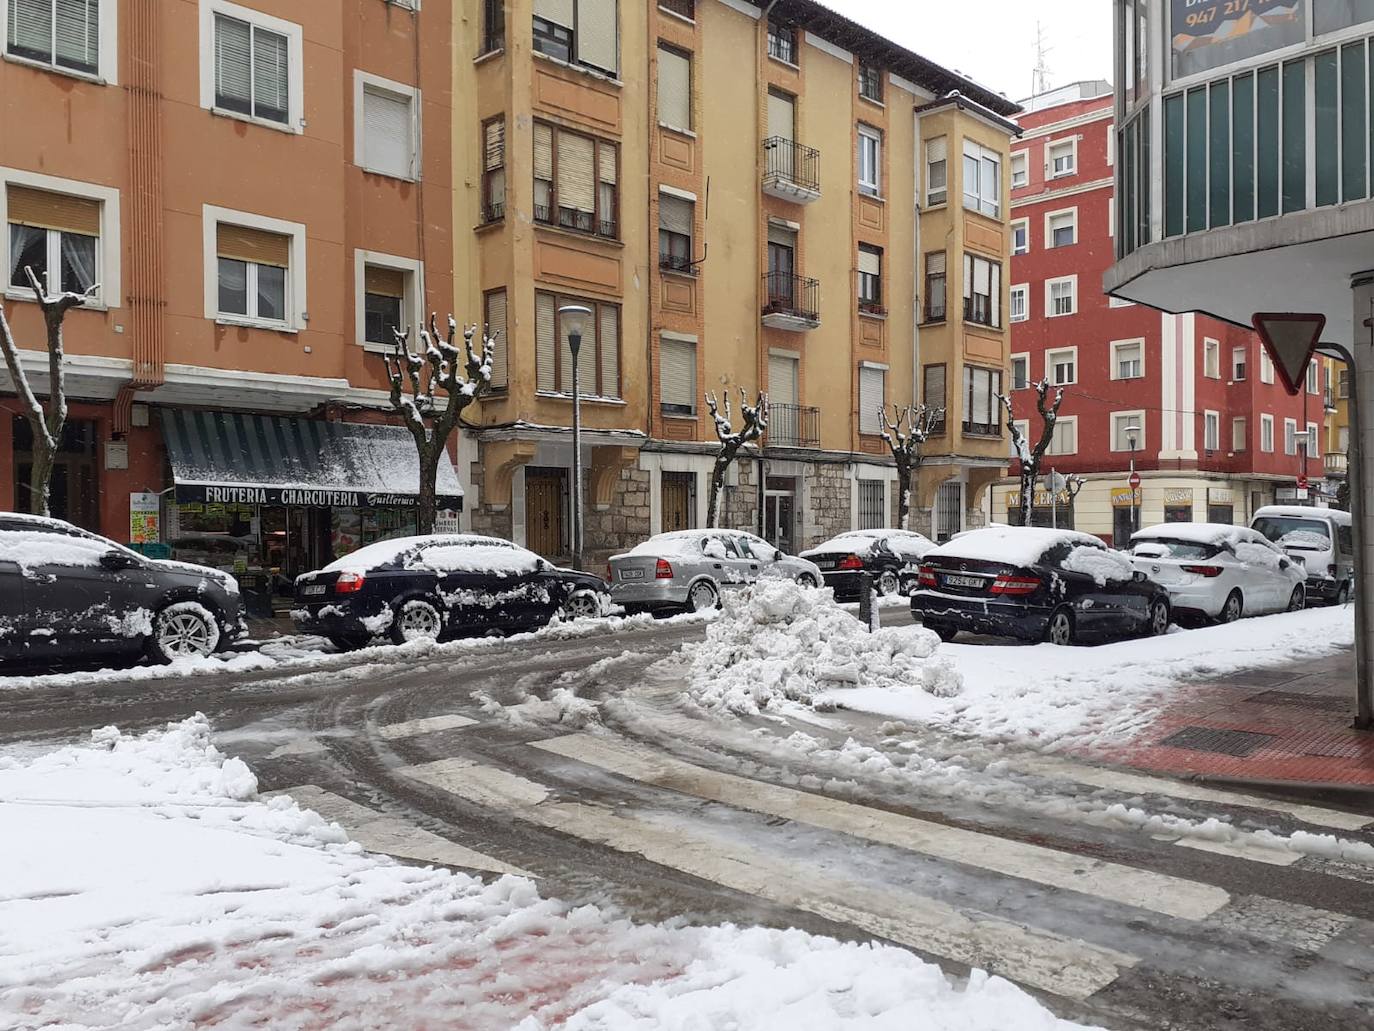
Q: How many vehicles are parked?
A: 7